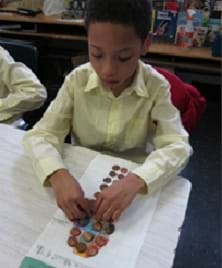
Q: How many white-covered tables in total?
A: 1